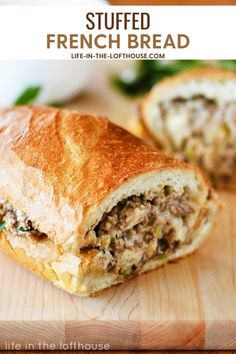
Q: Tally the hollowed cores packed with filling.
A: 2